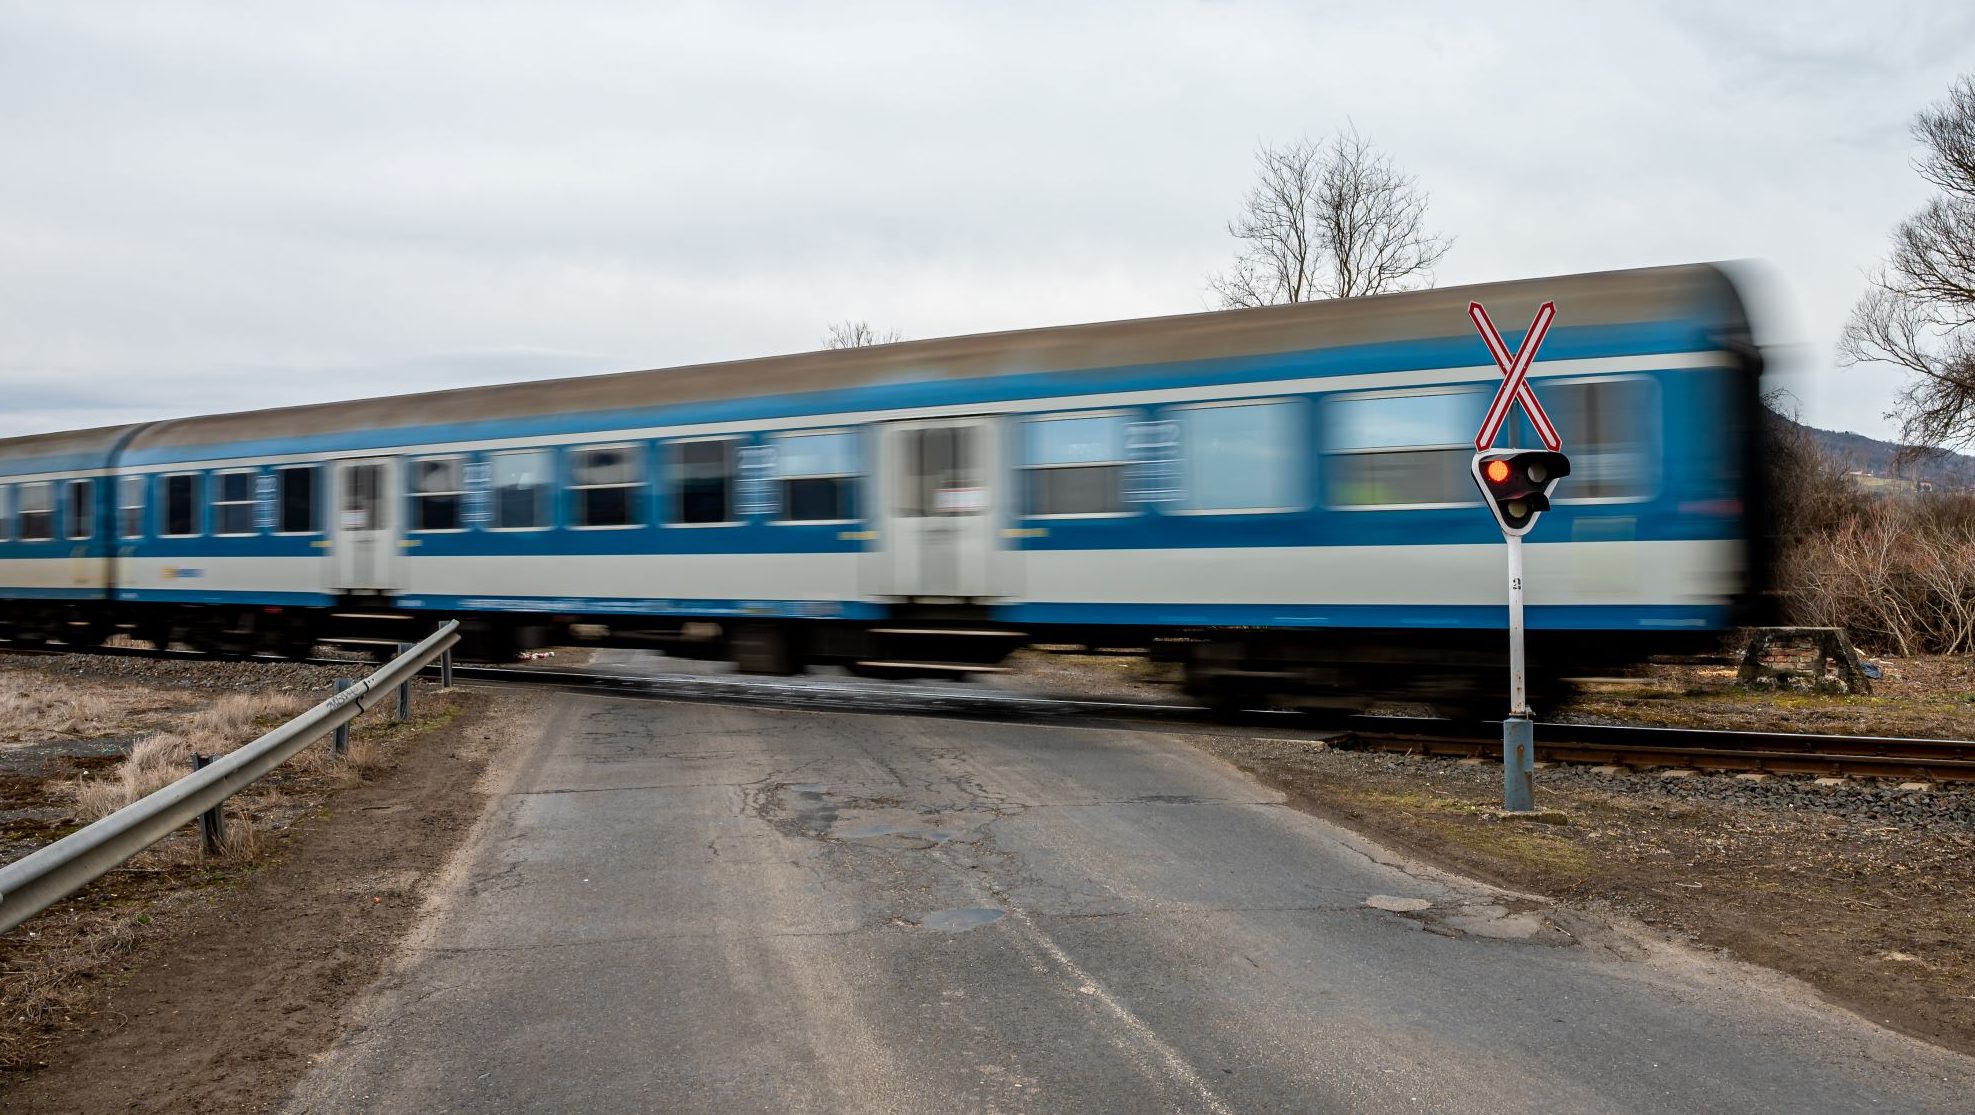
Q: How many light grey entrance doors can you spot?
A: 2